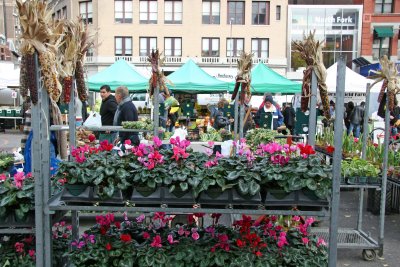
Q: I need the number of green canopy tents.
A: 3